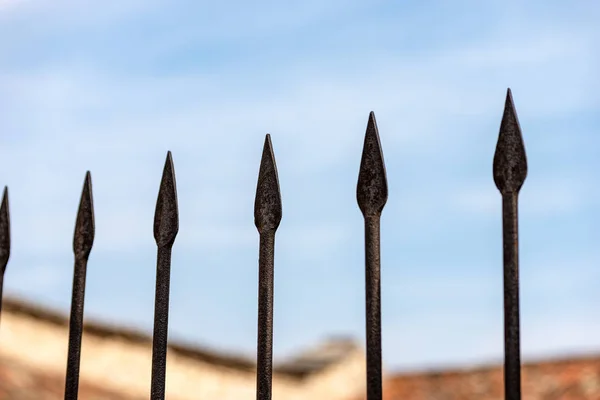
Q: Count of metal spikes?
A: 6